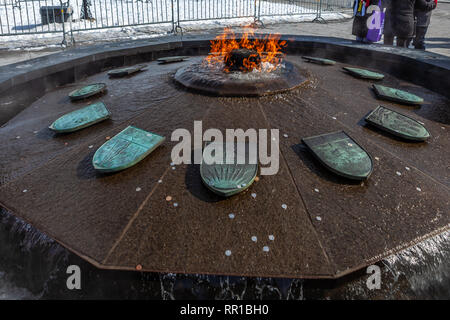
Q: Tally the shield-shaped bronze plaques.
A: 11